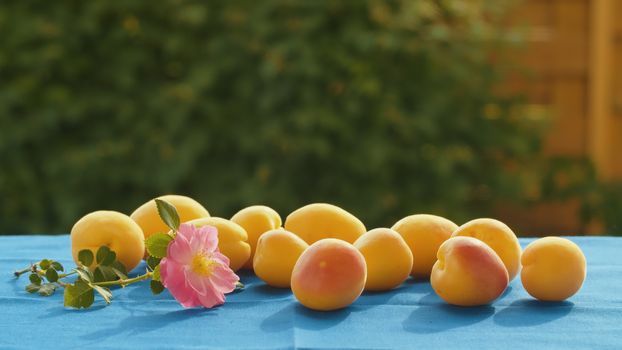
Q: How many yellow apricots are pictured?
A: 12